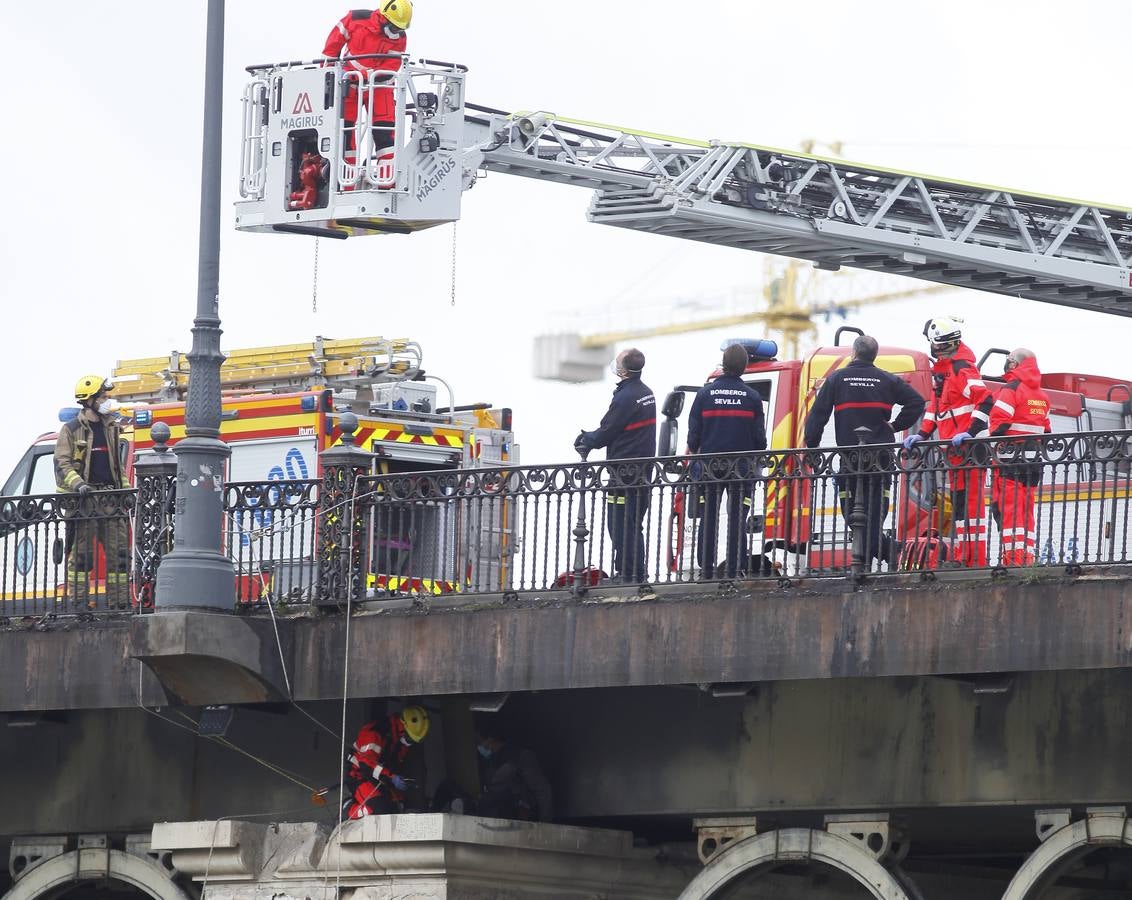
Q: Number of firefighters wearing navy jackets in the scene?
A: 3